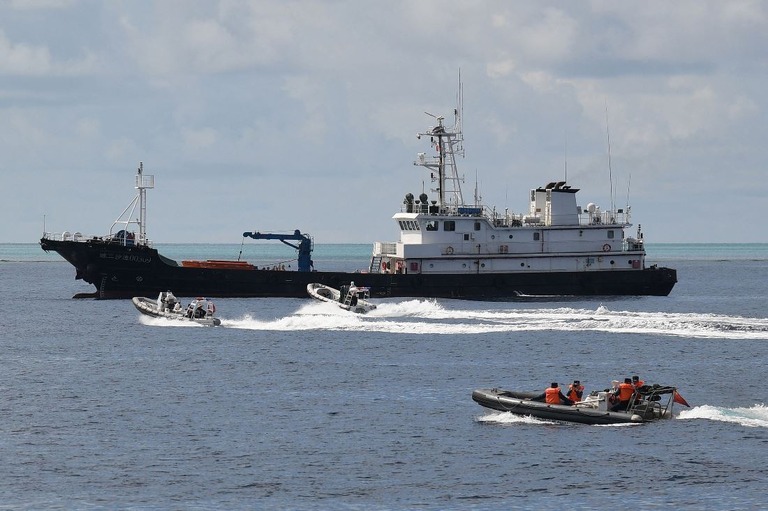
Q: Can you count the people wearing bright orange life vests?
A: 4